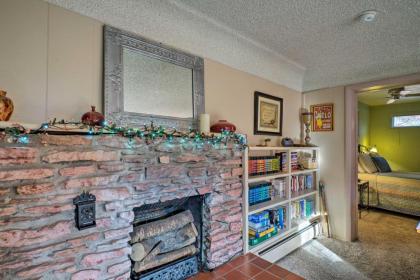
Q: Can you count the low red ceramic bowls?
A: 1